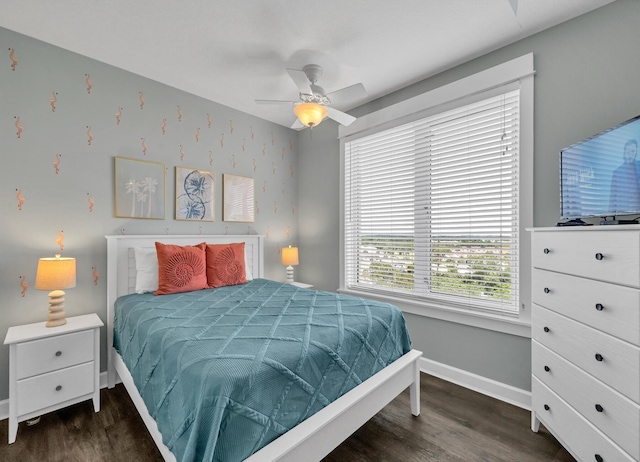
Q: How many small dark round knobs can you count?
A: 12